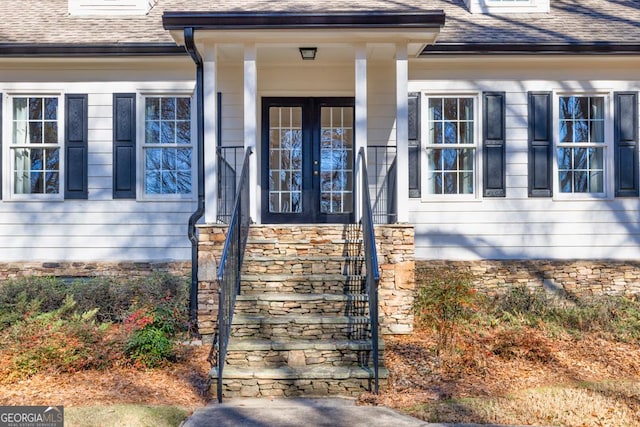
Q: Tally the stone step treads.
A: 7